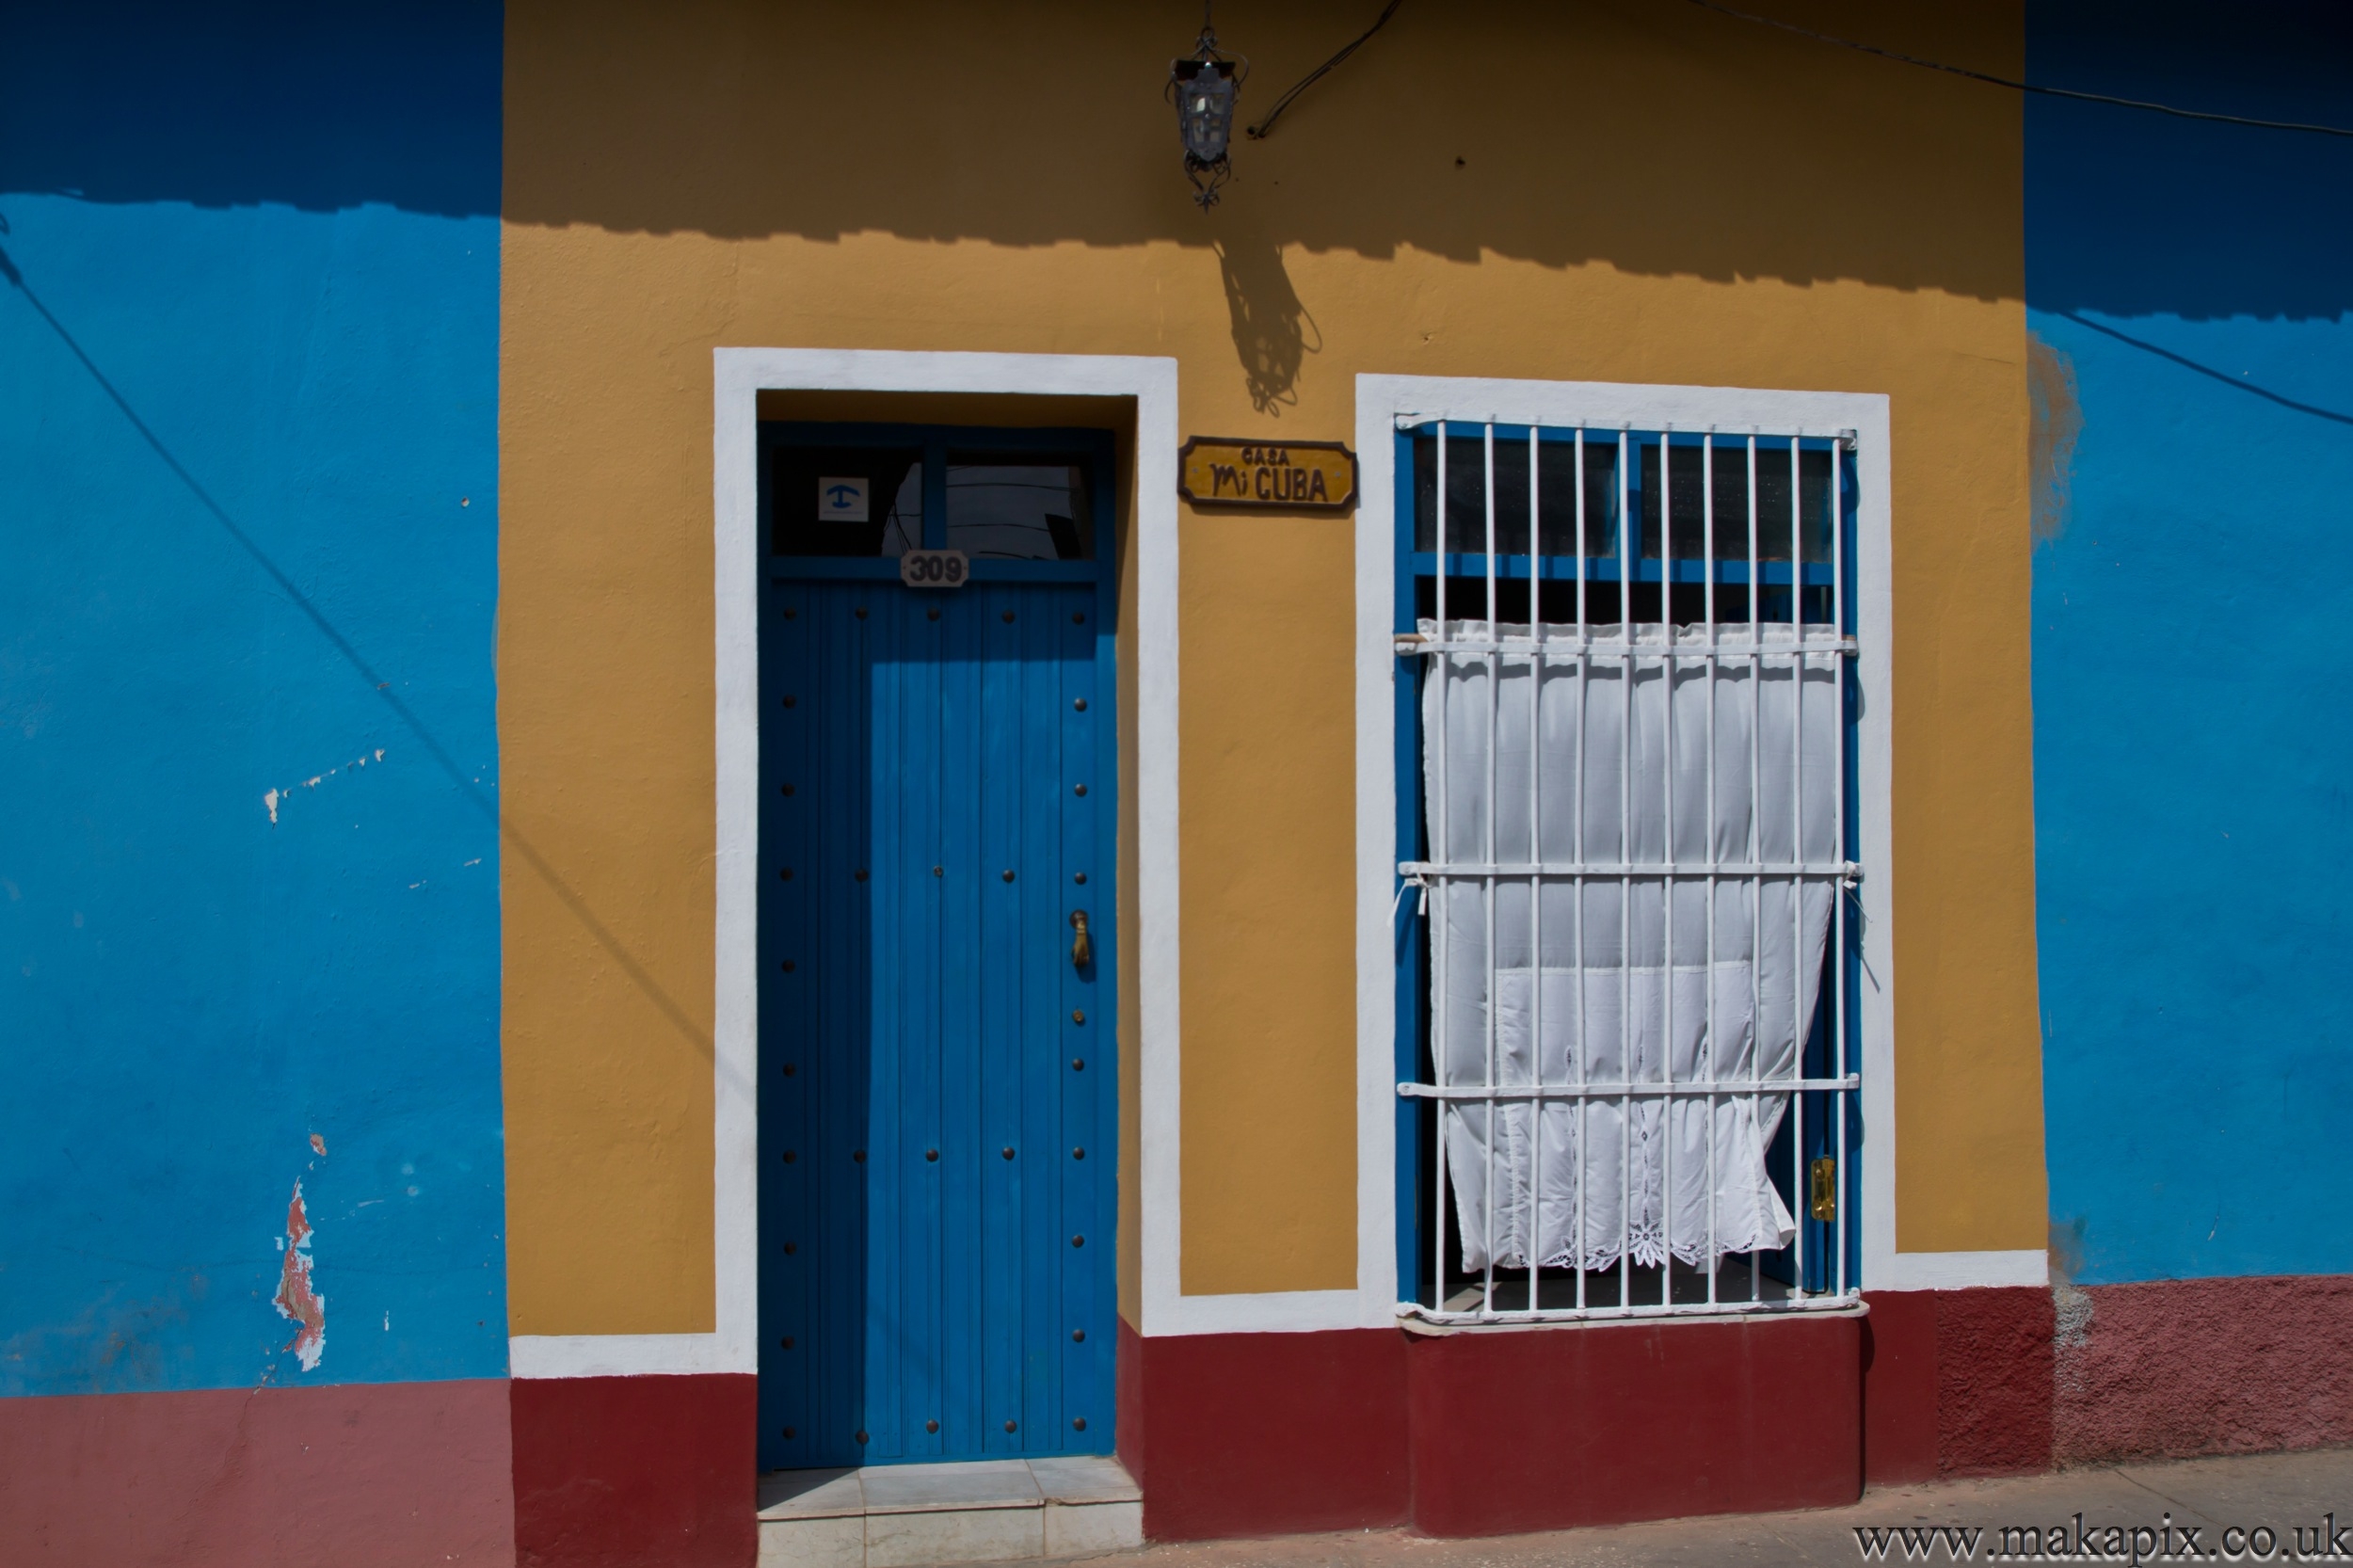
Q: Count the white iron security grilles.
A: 1